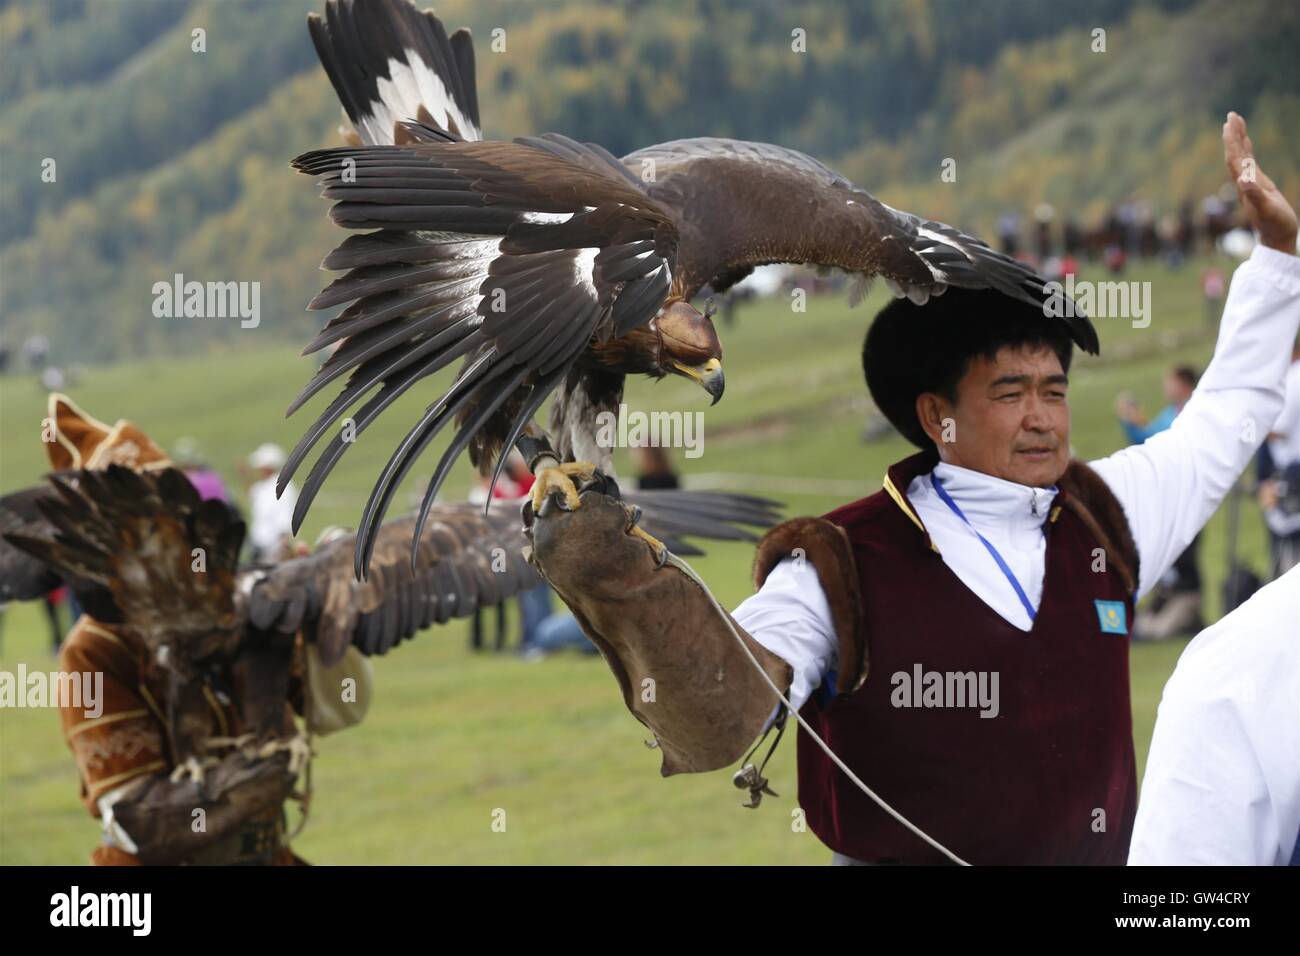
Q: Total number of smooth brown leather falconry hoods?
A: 1